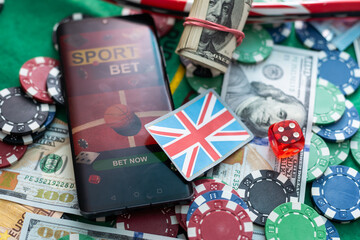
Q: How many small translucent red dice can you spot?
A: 1